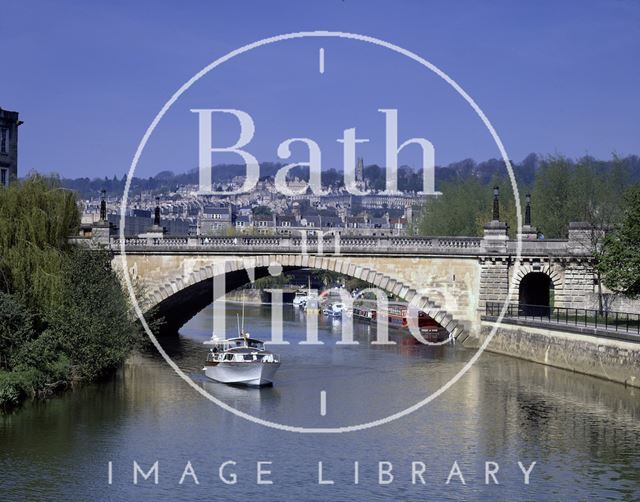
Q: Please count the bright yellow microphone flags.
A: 0